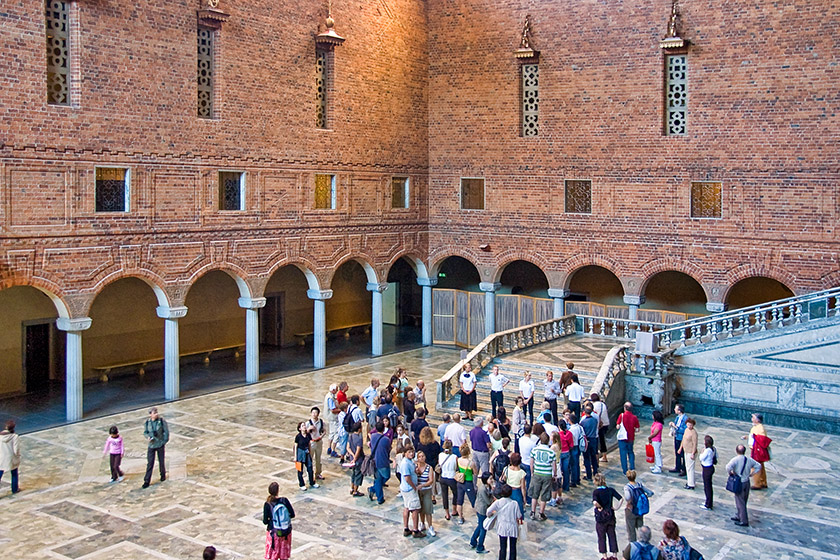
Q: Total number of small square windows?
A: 7